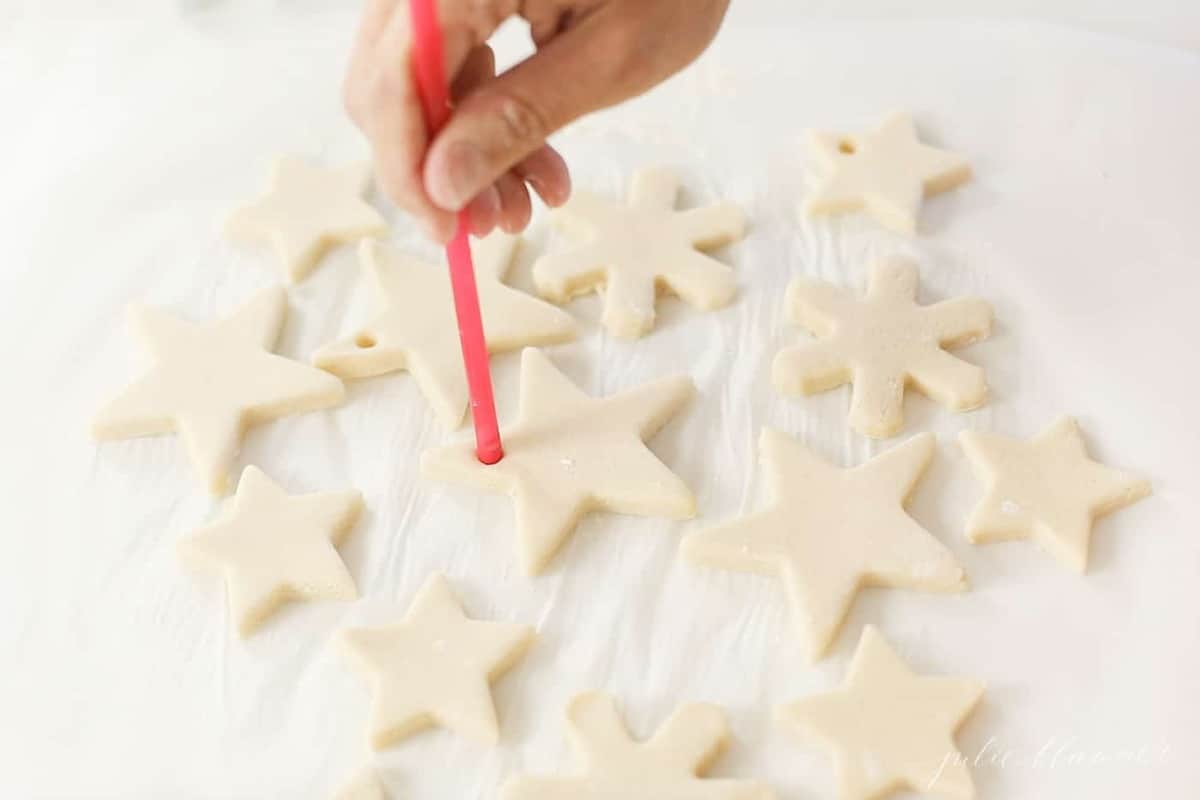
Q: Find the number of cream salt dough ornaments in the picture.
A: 14